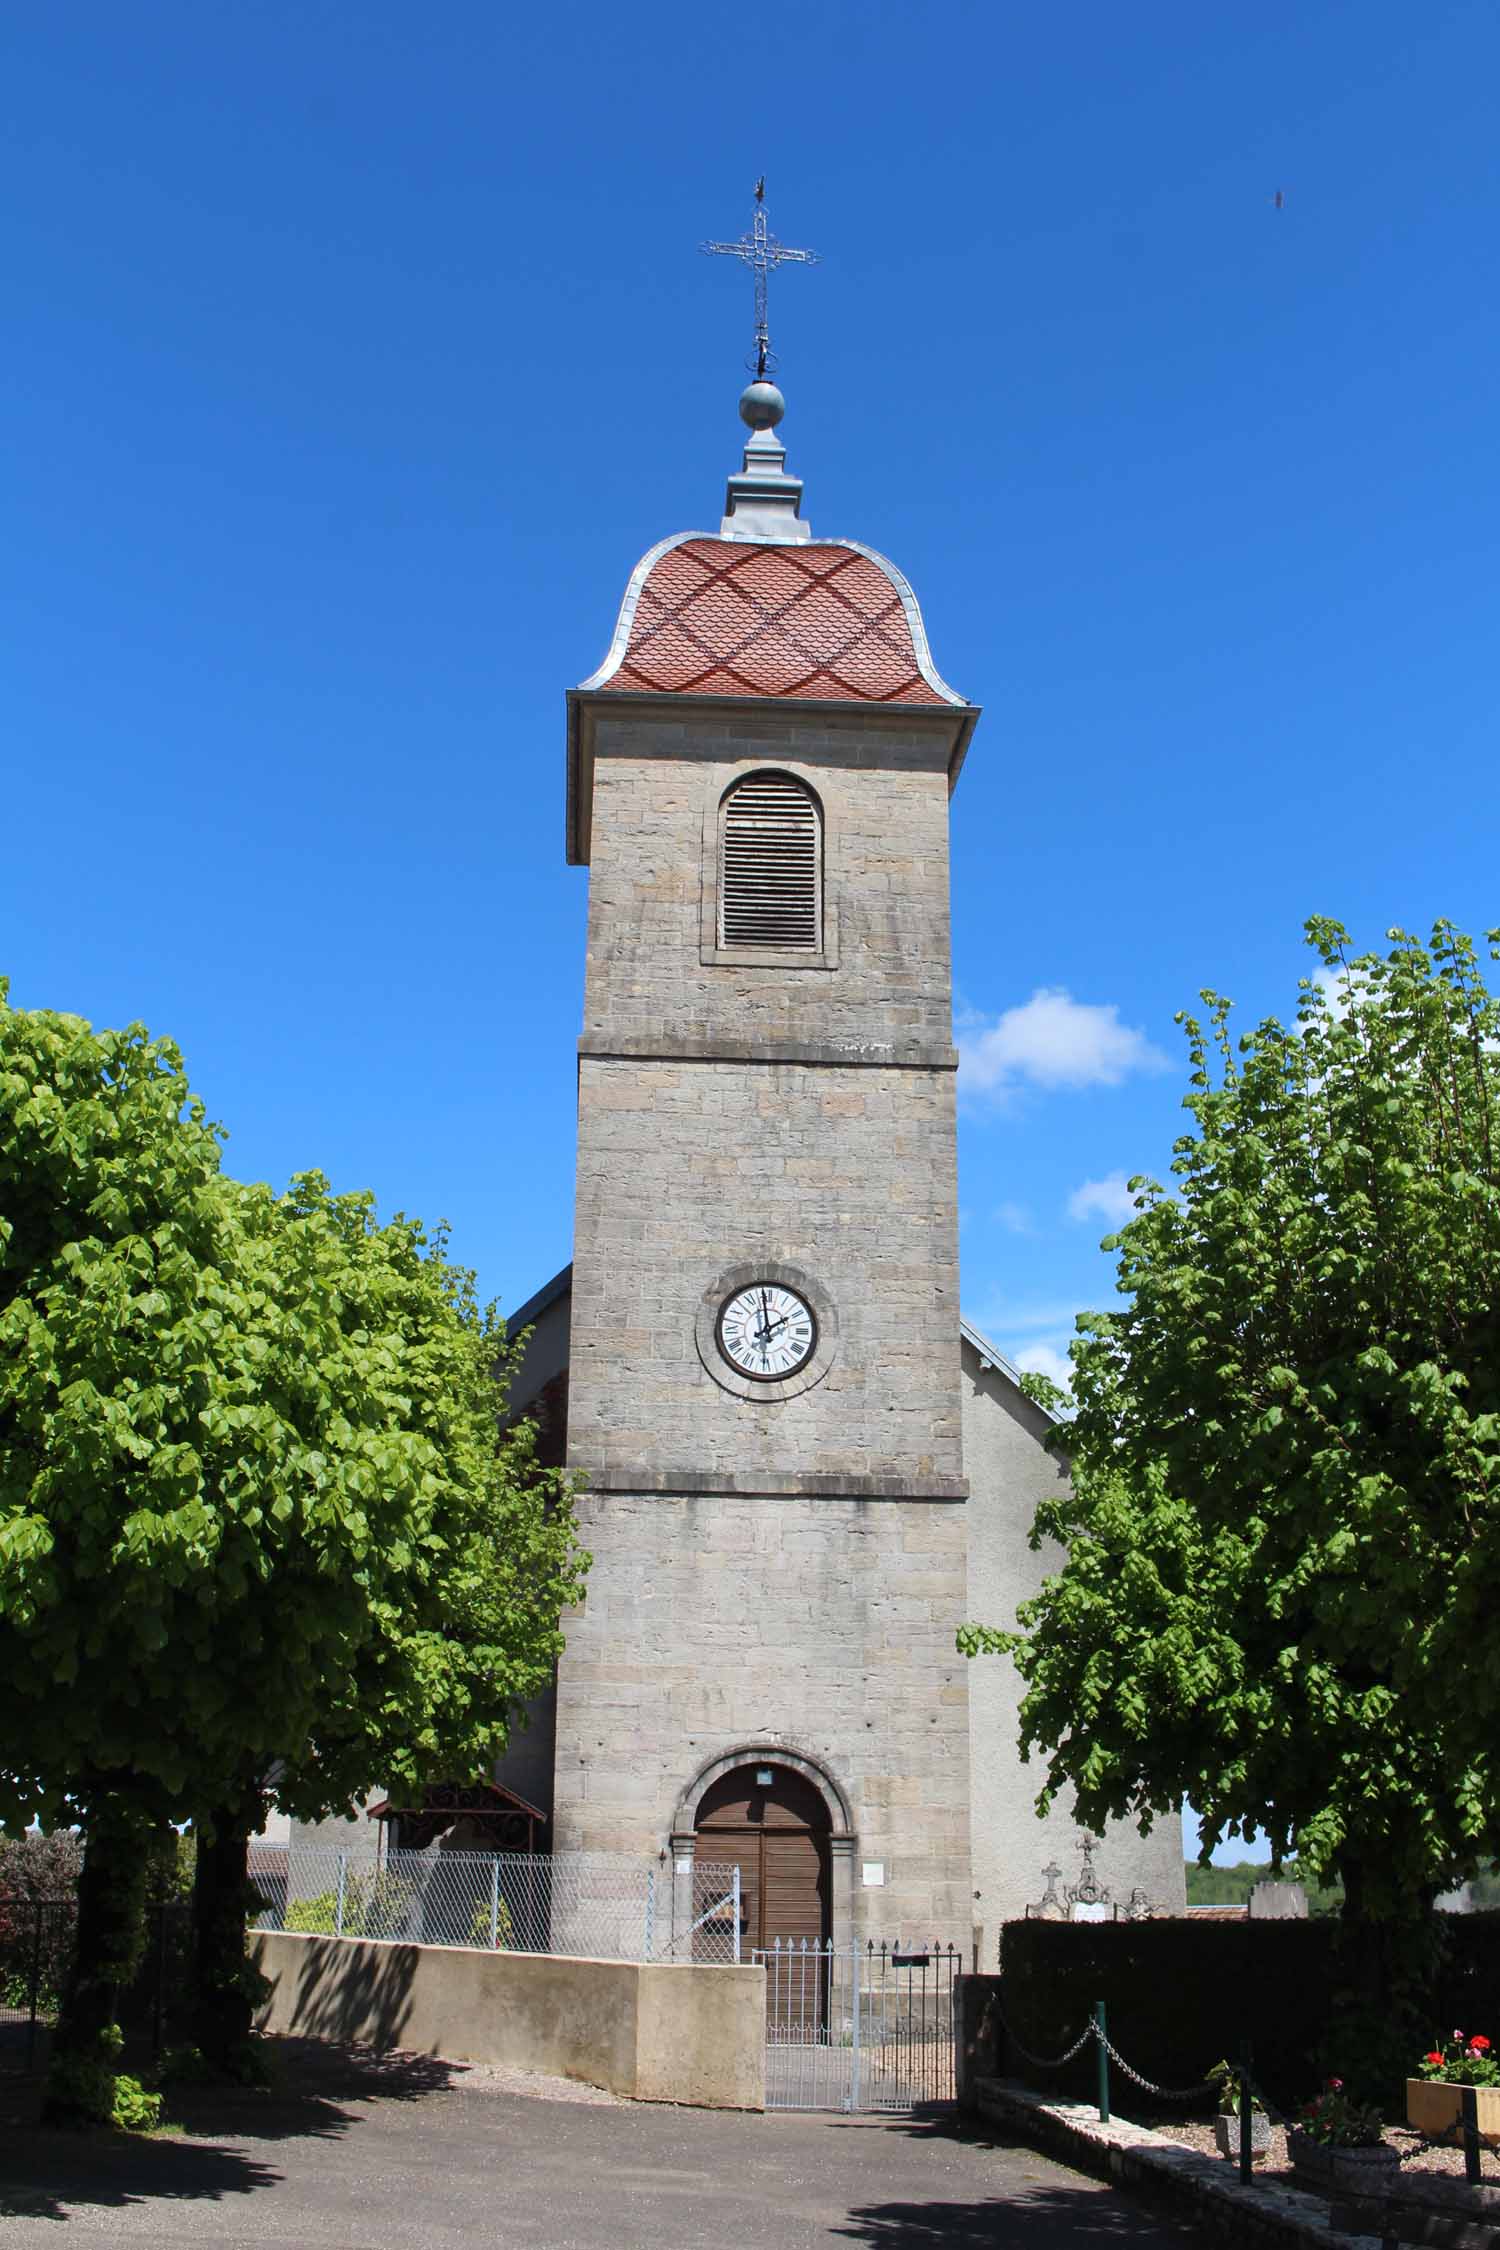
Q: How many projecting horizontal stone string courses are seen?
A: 2